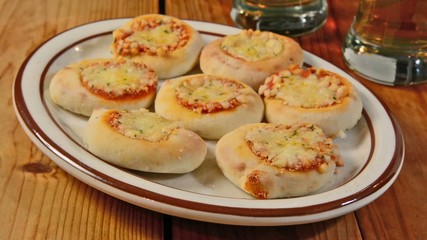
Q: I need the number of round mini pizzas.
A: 7